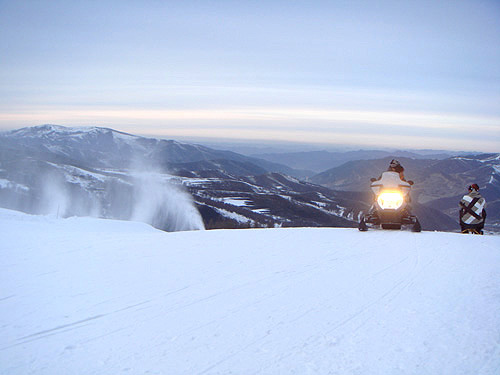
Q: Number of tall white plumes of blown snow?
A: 2